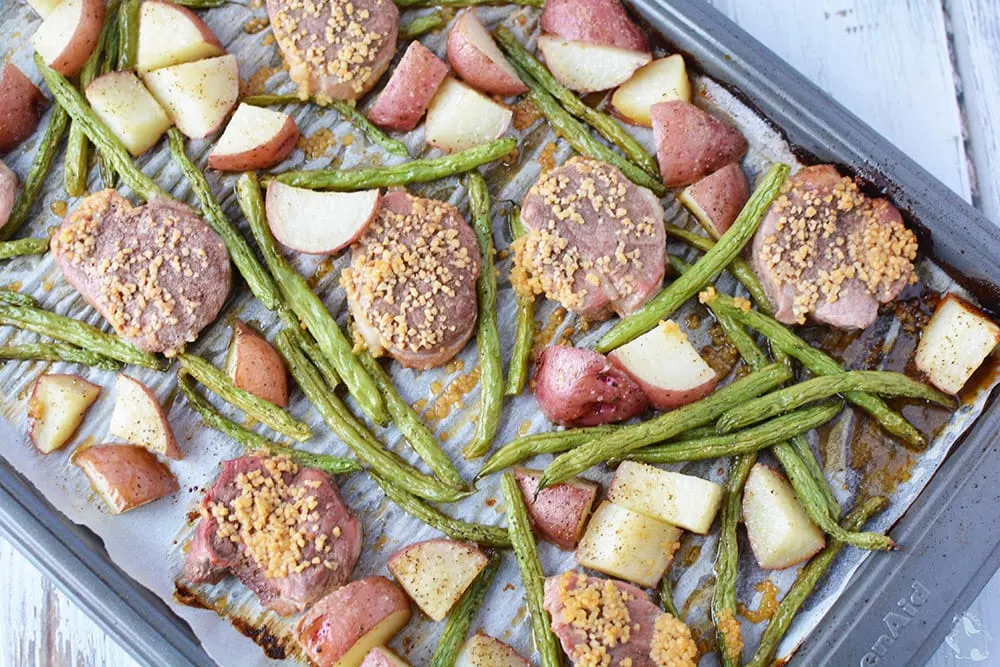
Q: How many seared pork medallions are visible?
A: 7